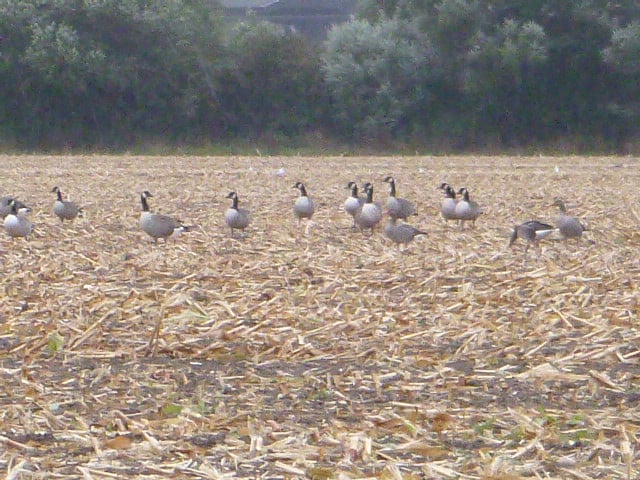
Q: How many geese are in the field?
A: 14